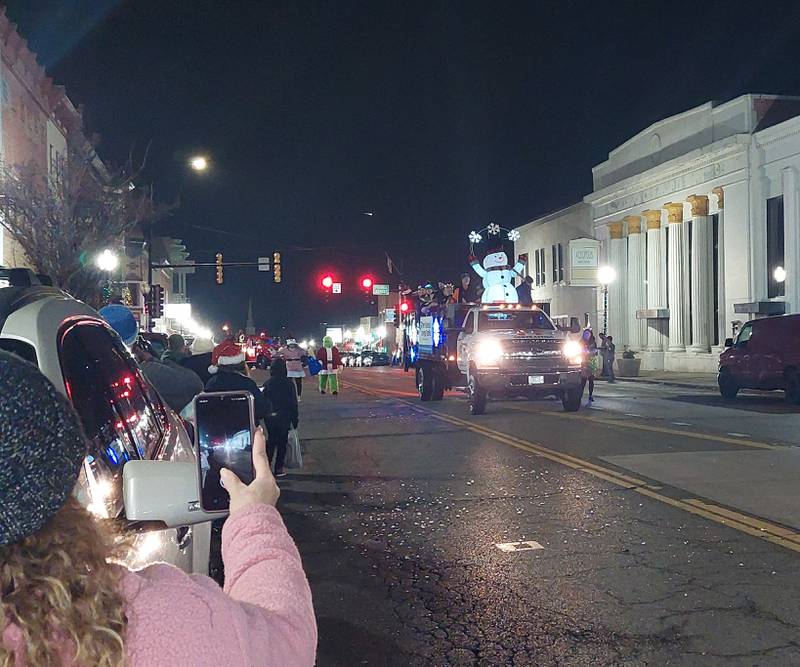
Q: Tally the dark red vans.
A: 1